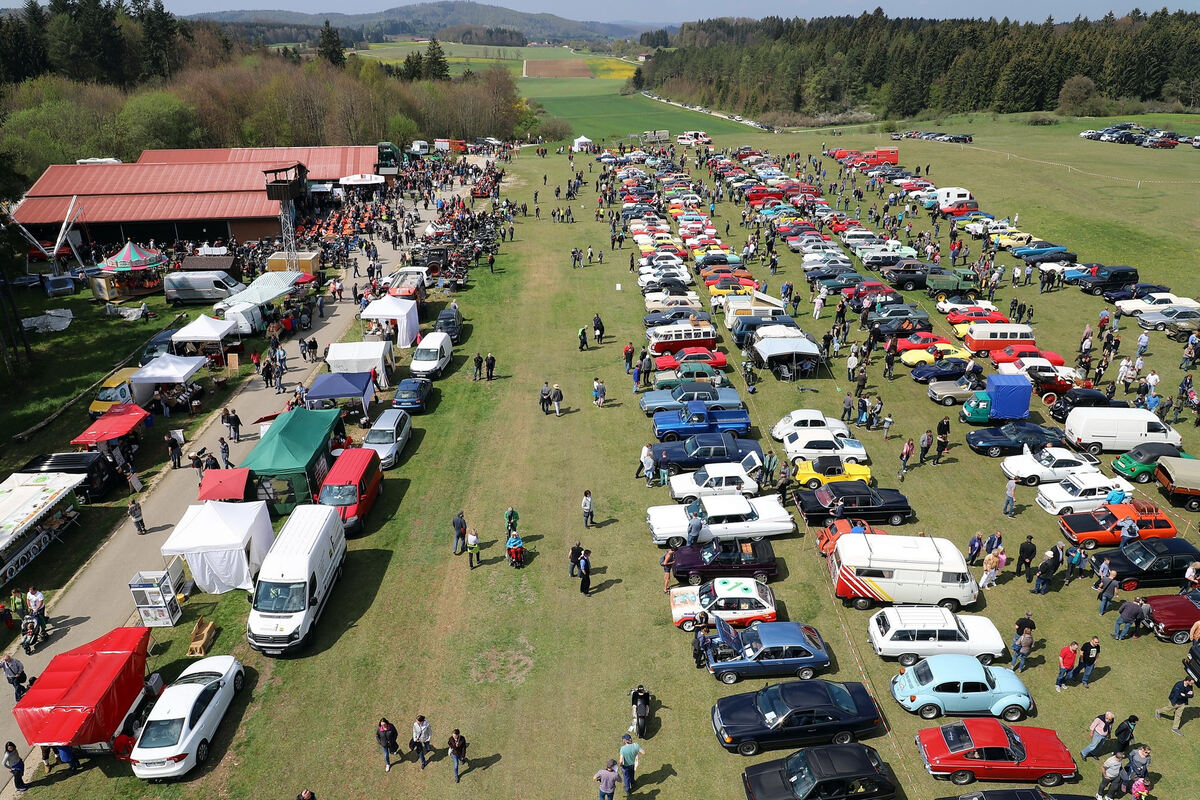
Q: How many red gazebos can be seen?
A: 3